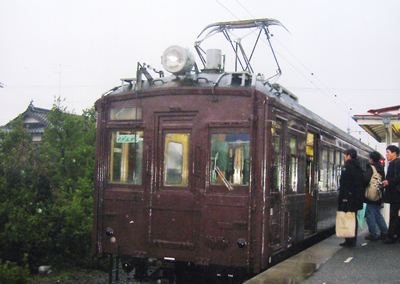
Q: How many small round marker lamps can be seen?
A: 2